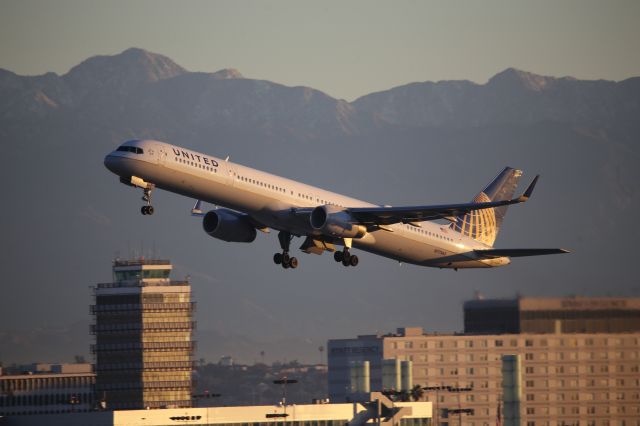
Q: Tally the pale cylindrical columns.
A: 4